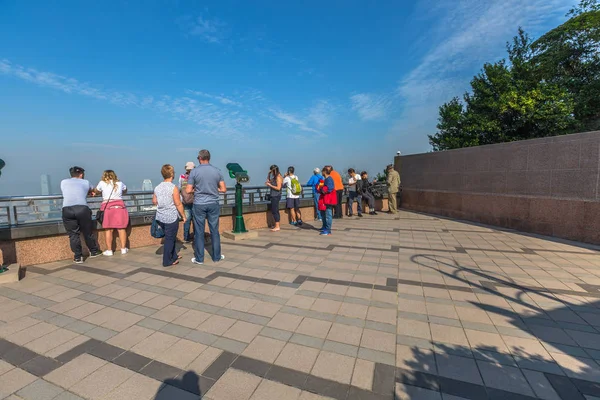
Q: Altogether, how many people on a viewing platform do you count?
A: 13